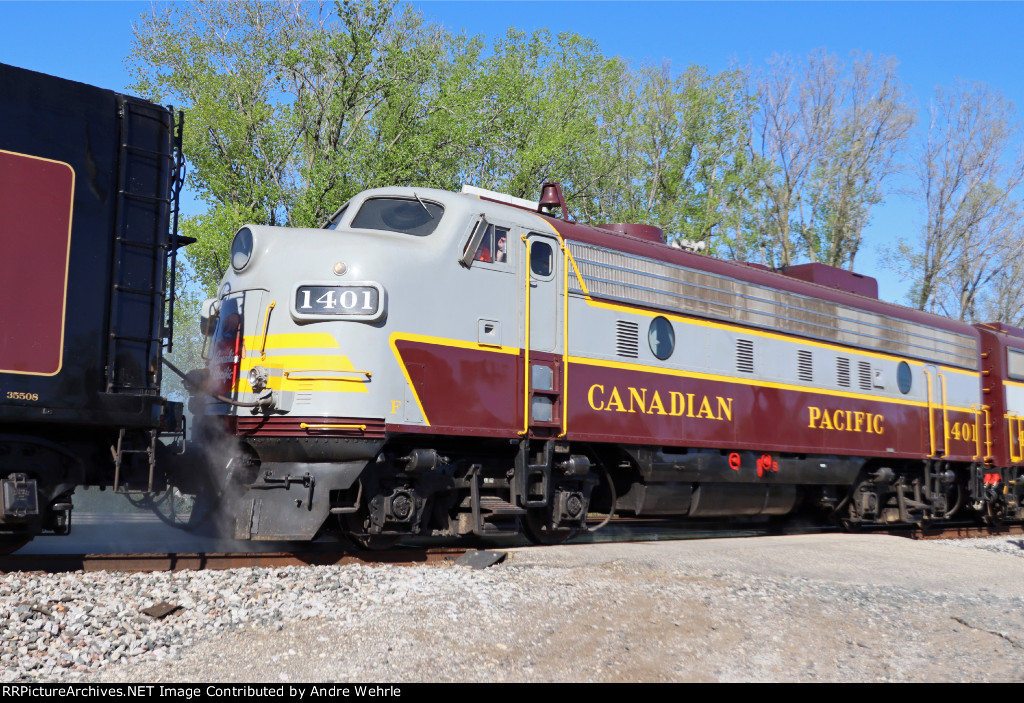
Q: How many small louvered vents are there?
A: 5